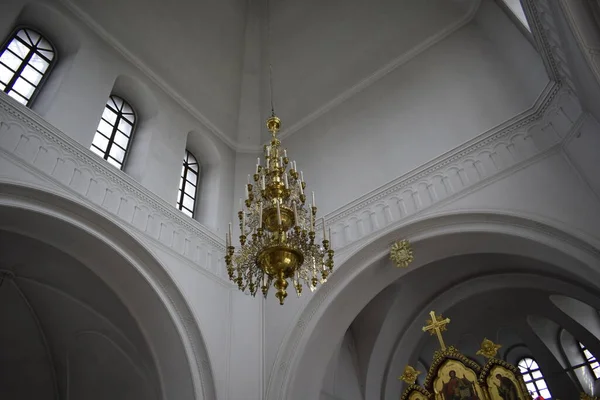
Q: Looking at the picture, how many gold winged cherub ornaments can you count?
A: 2